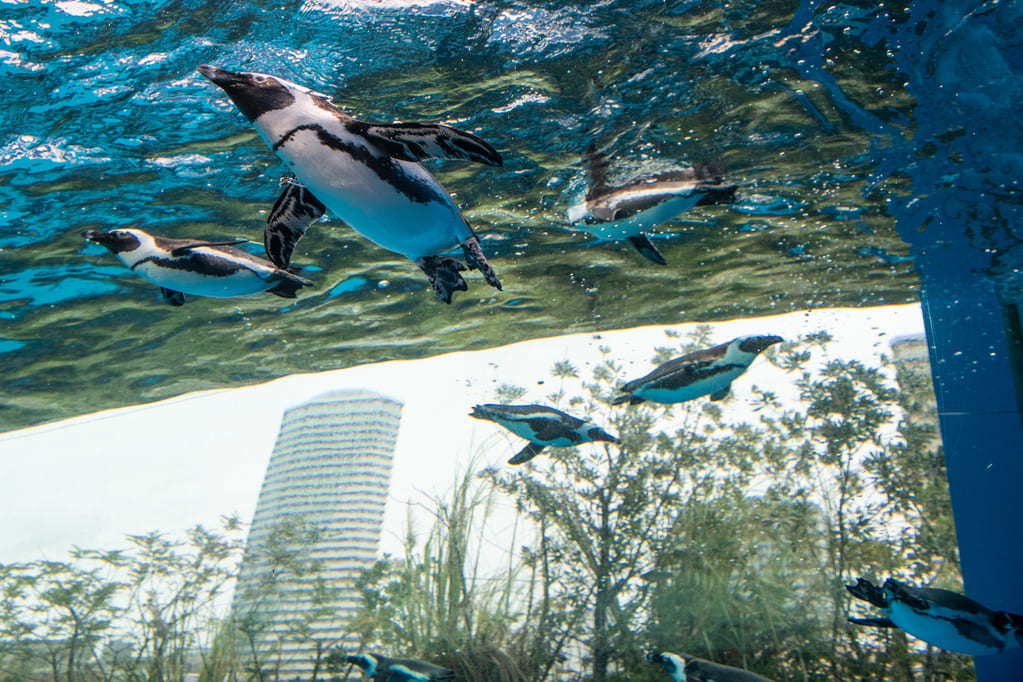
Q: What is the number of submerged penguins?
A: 8